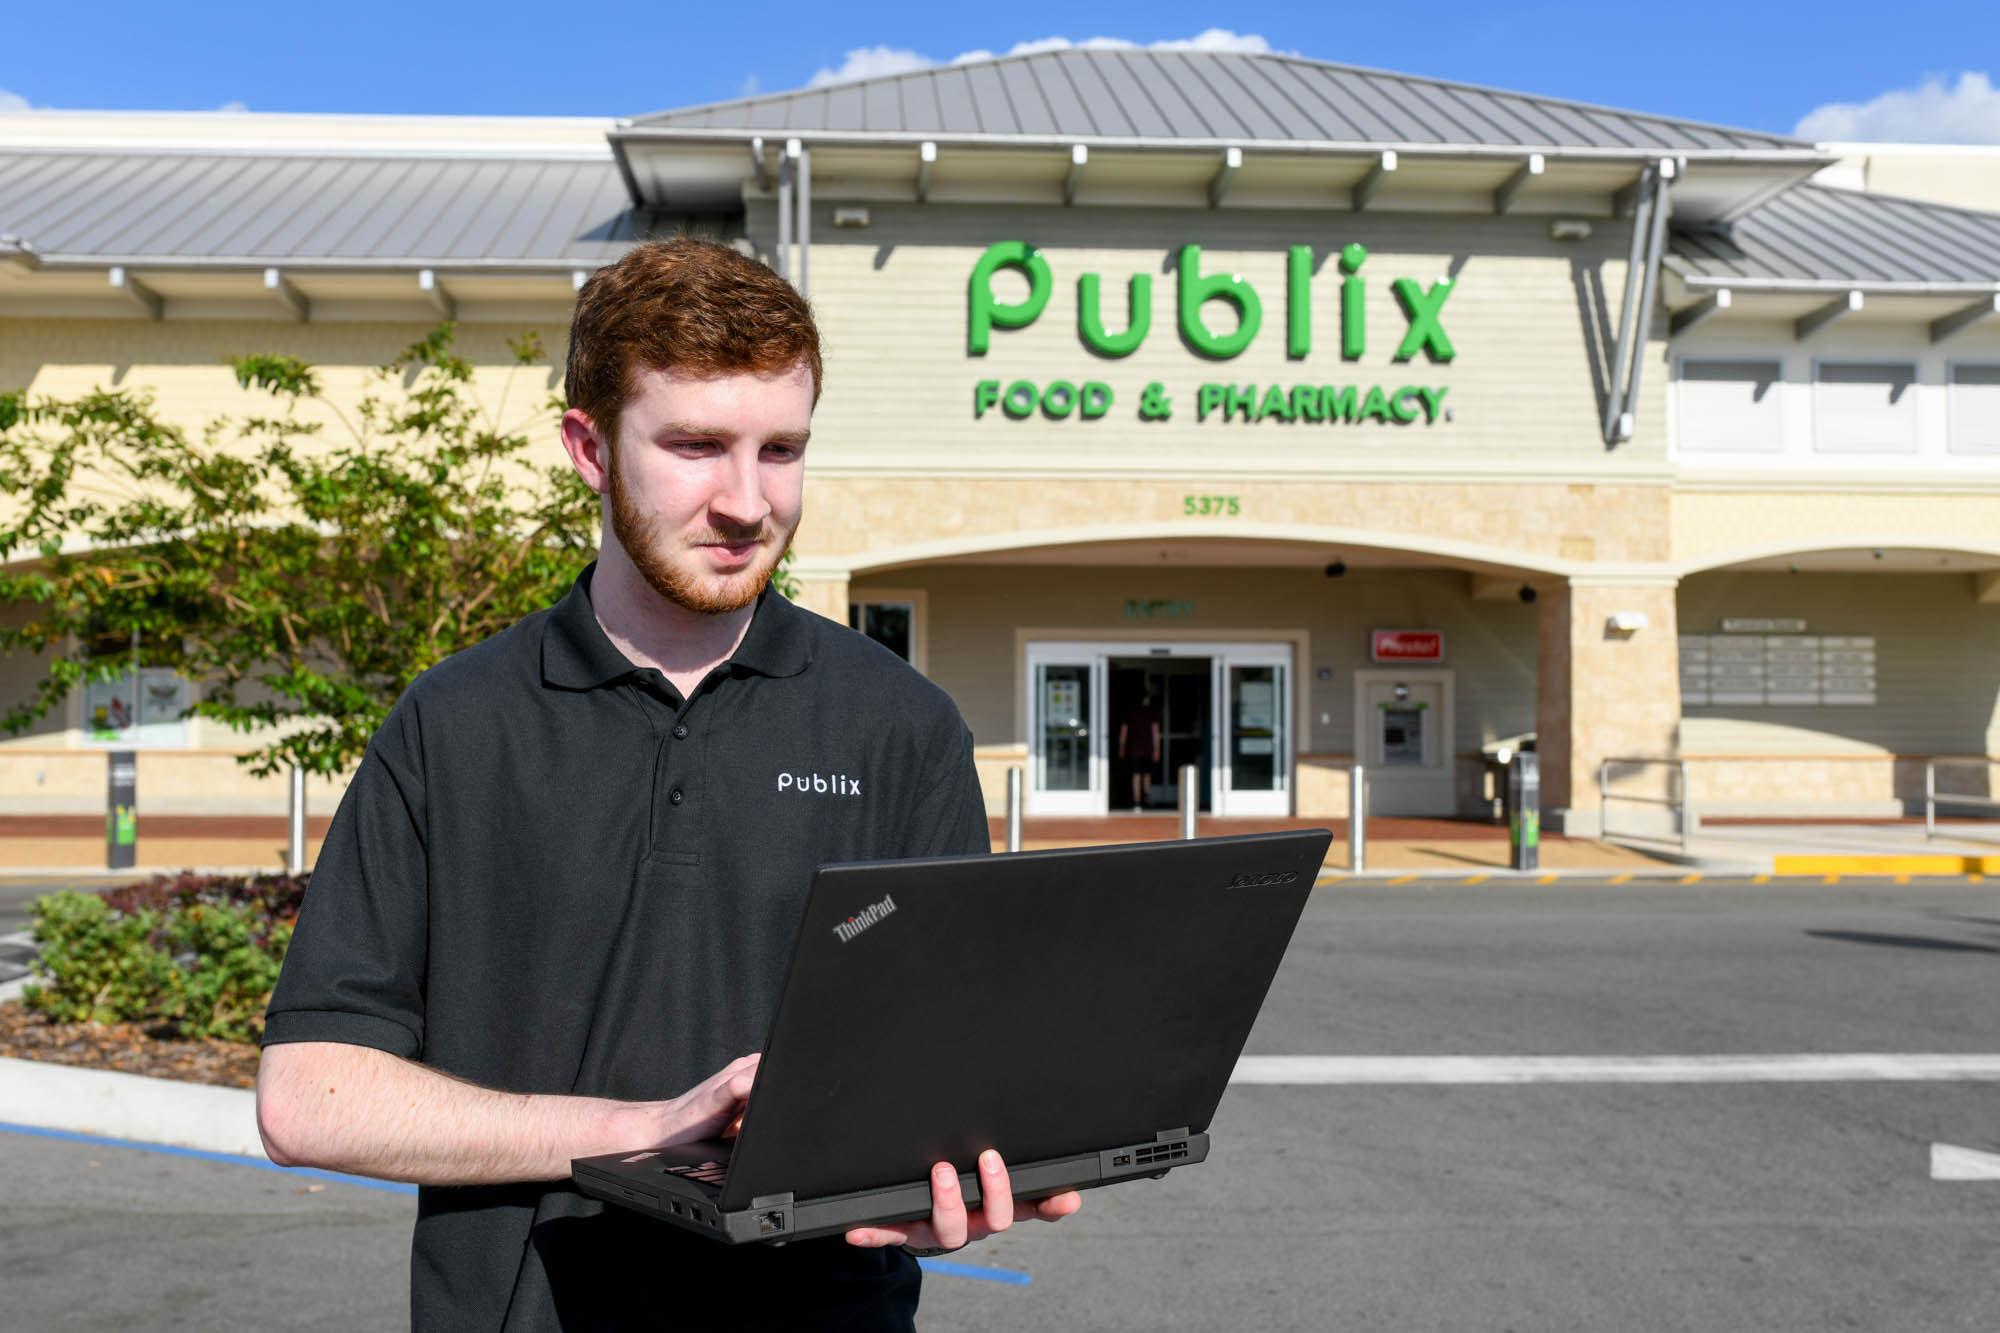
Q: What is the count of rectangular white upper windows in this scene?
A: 3